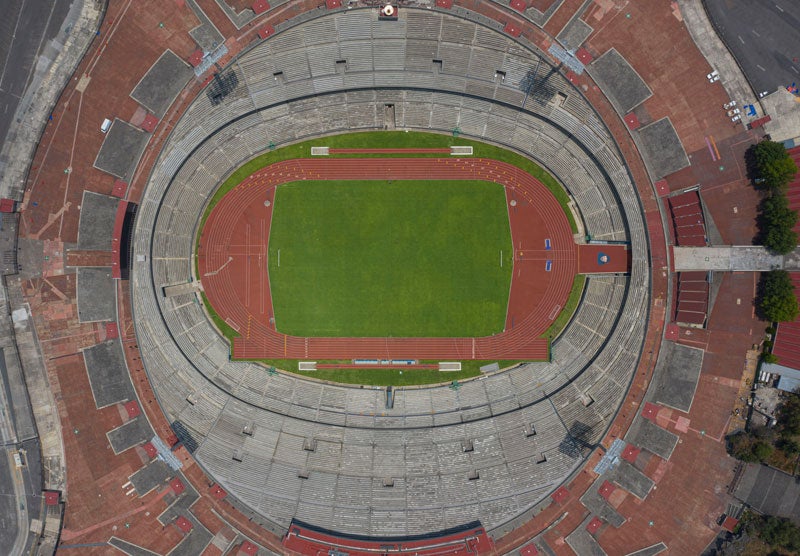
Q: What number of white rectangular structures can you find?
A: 4